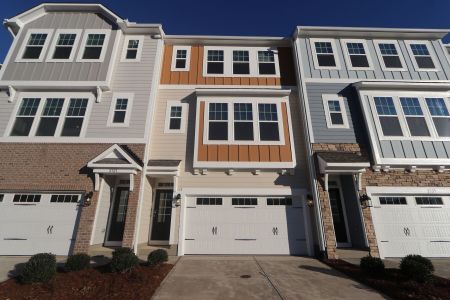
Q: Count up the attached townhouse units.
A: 3